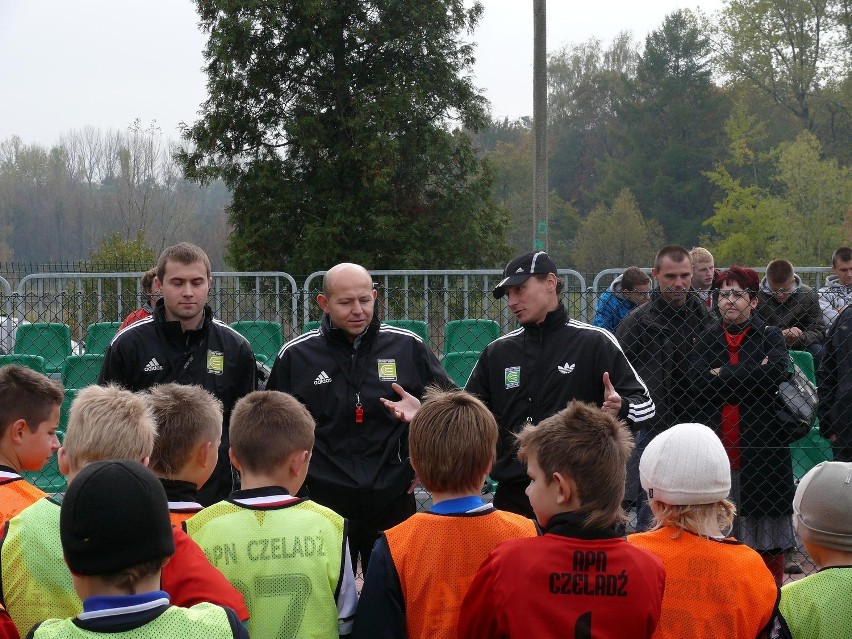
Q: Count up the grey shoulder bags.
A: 1